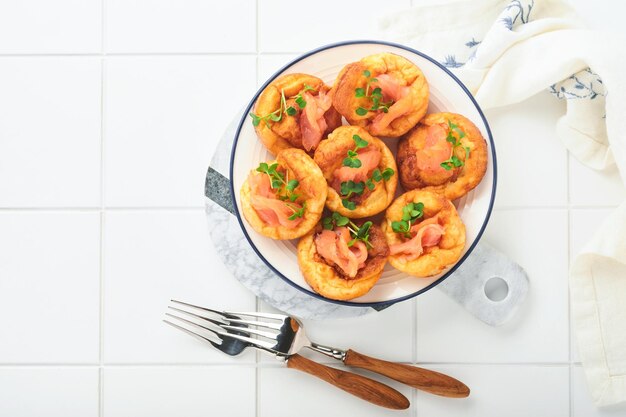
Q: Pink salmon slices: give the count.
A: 7